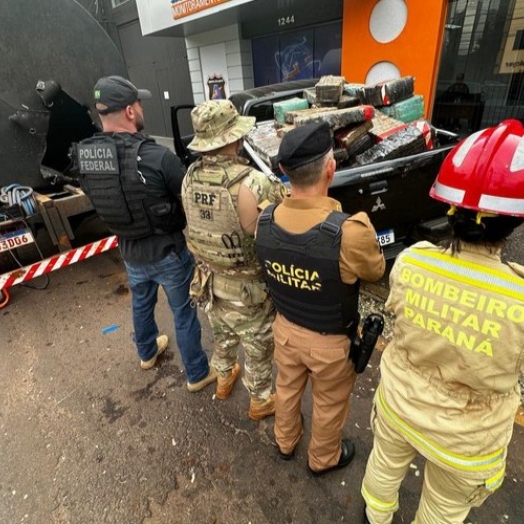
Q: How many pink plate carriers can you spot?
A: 0